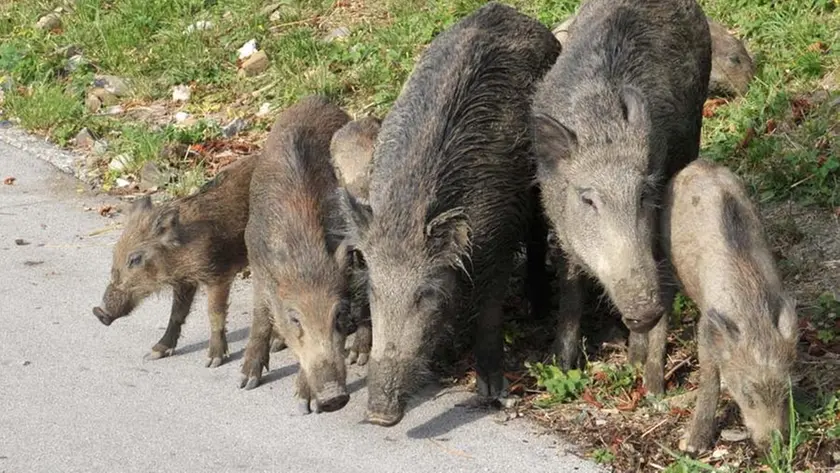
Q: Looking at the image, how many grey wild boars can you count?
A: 2